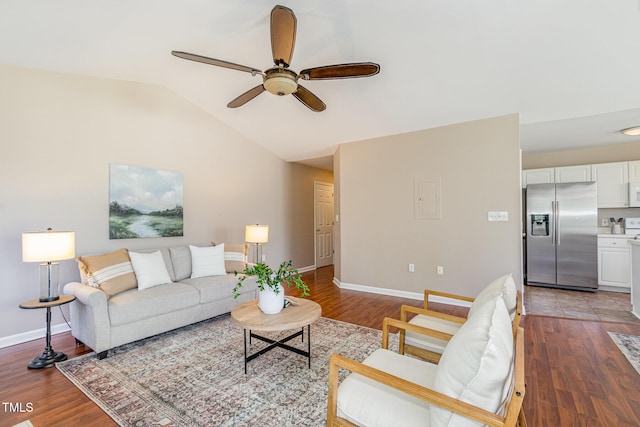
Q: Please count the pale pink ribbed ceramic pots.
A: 0